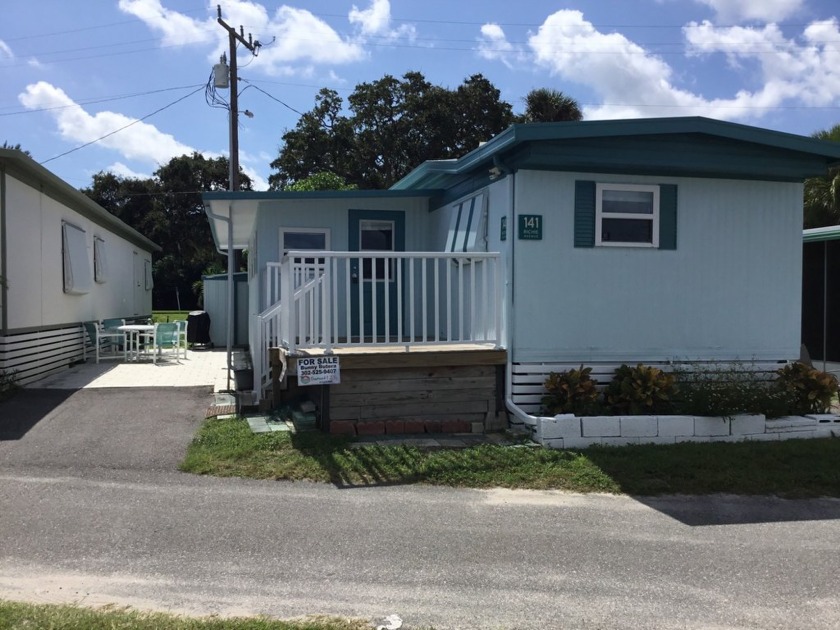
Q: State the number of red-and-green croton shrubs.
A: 3